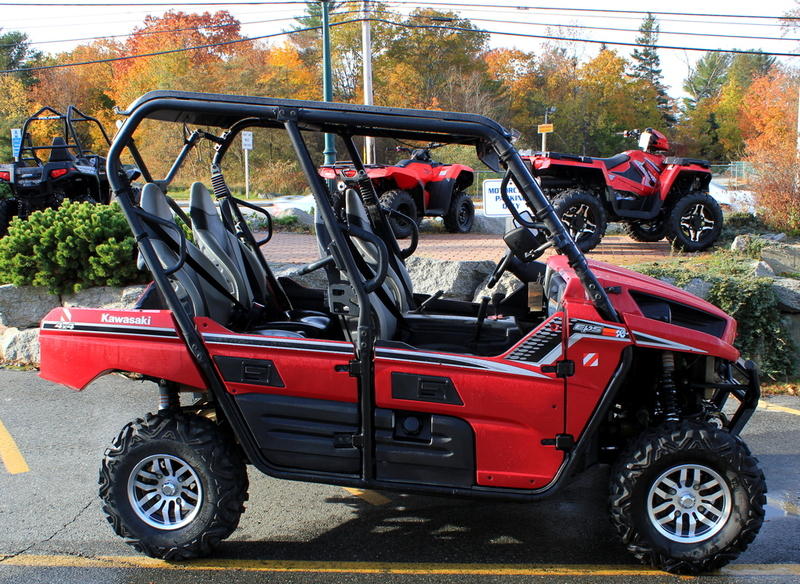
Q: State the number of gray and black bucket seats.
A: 4